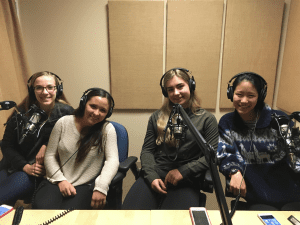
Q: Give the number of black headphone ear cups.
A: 8